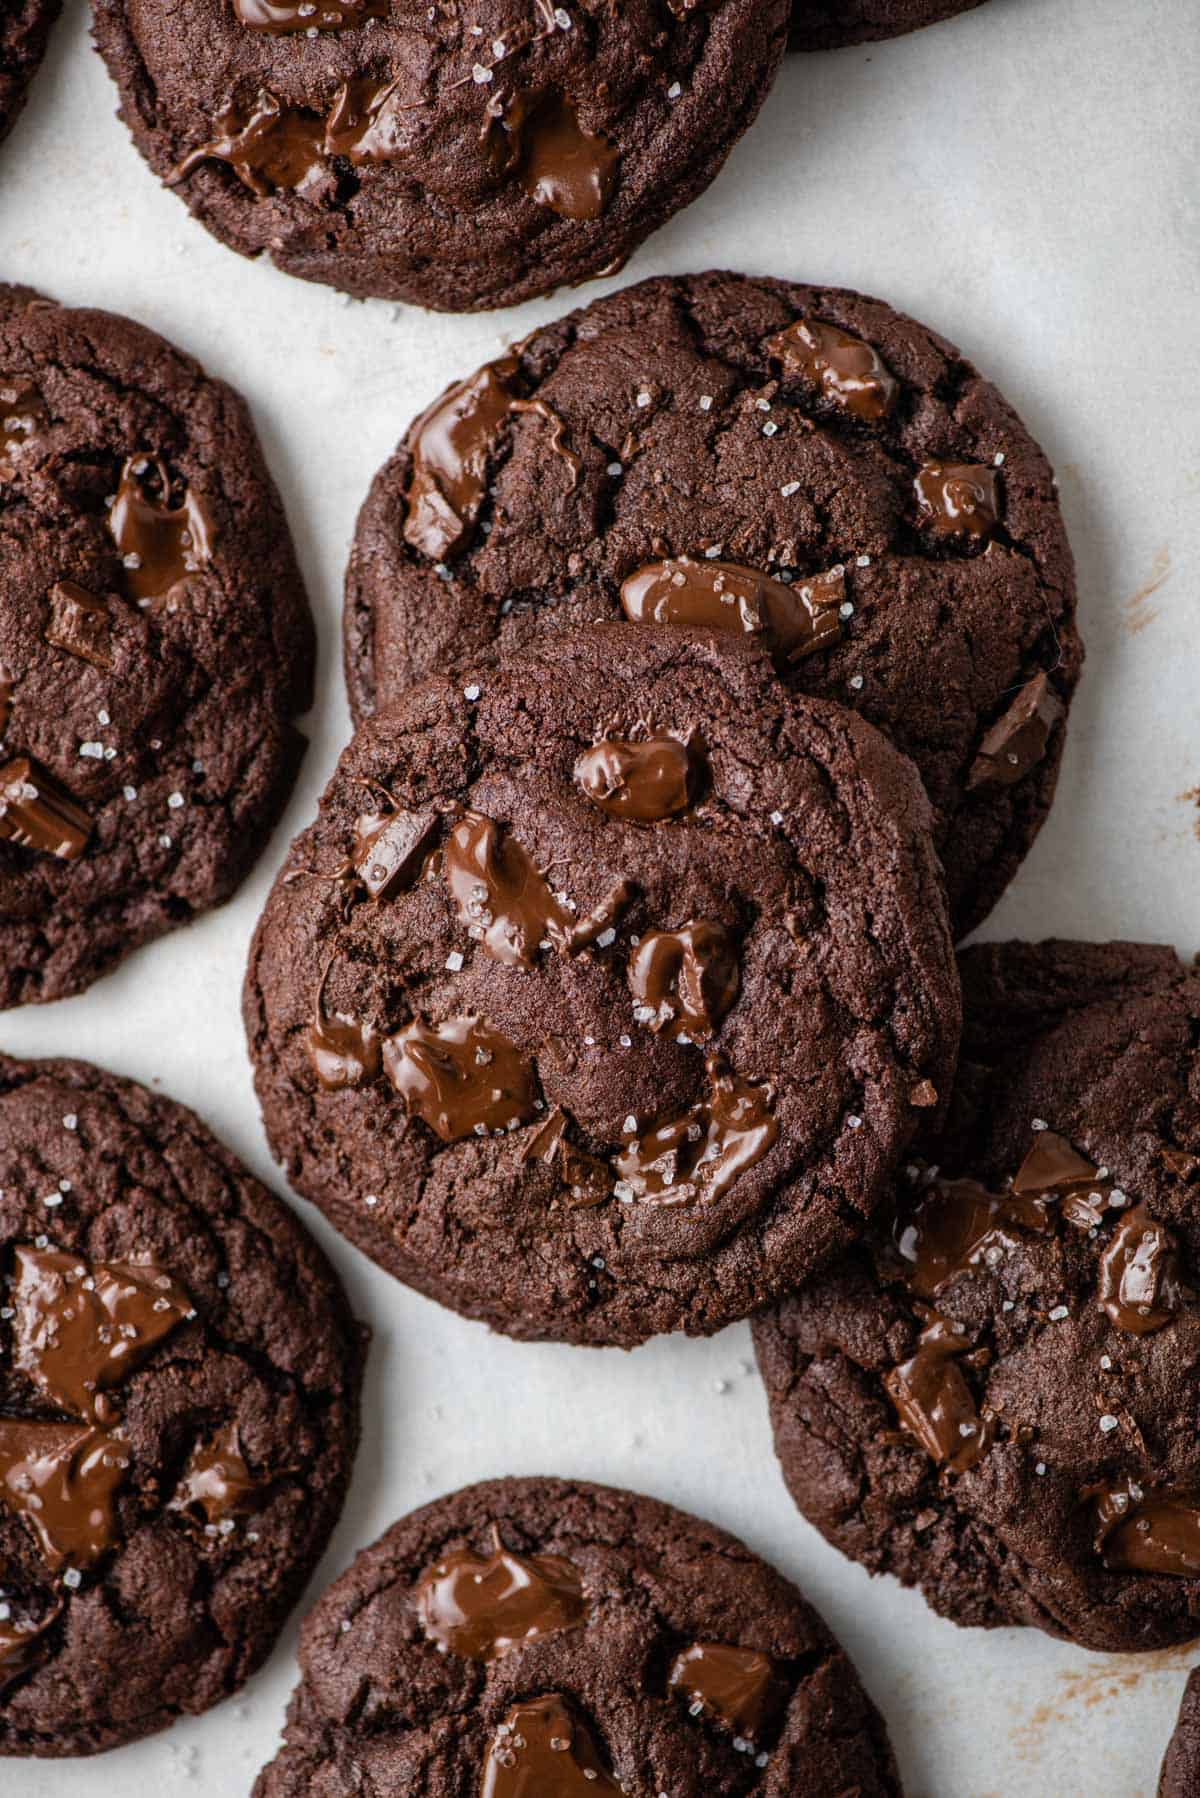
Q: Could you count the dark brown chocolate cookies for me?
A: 10